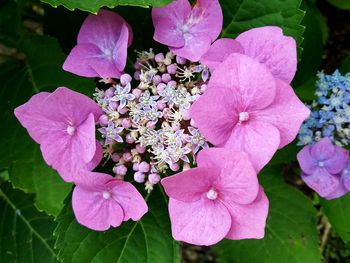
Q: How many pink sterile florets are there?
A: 7